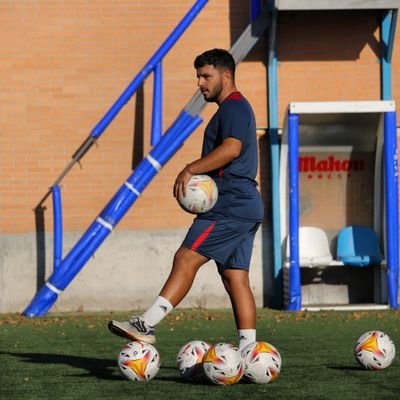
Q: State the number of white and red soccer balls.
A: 6